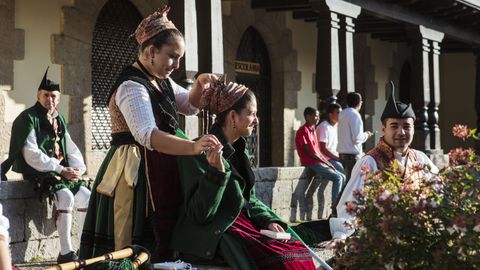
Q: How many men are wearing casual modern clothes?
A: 3